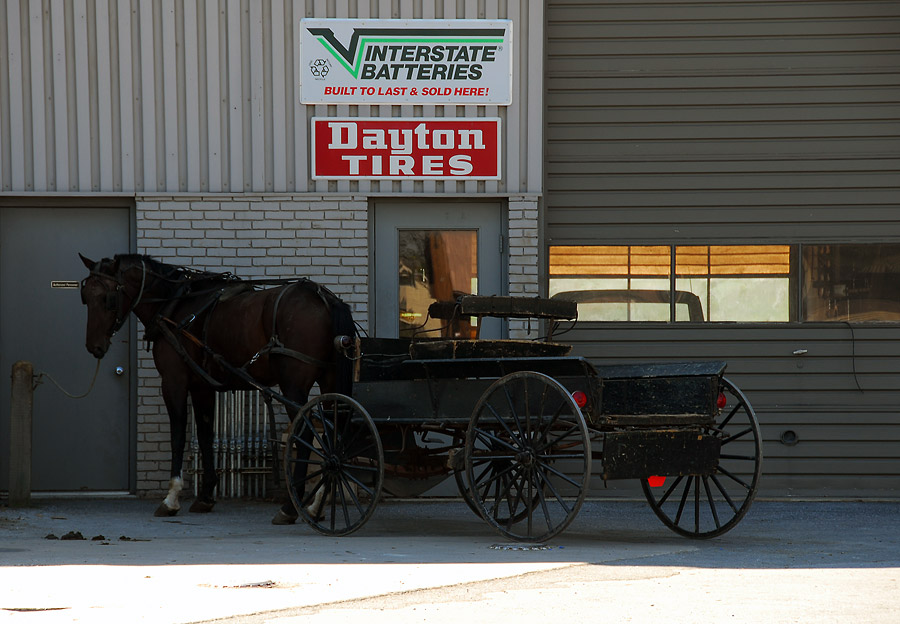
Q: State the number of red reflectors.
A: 3